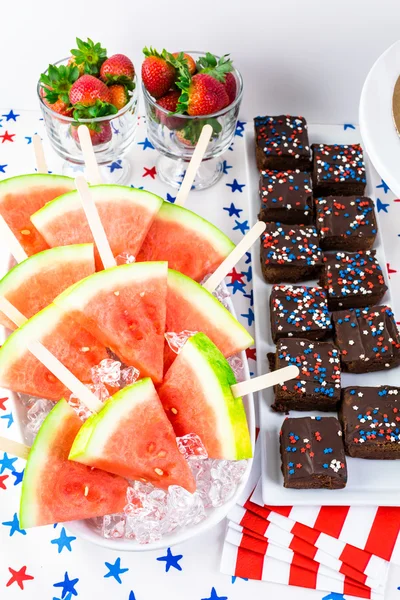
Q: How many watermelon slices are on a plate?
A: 10